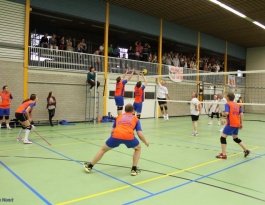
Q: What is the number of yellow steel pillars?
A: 5